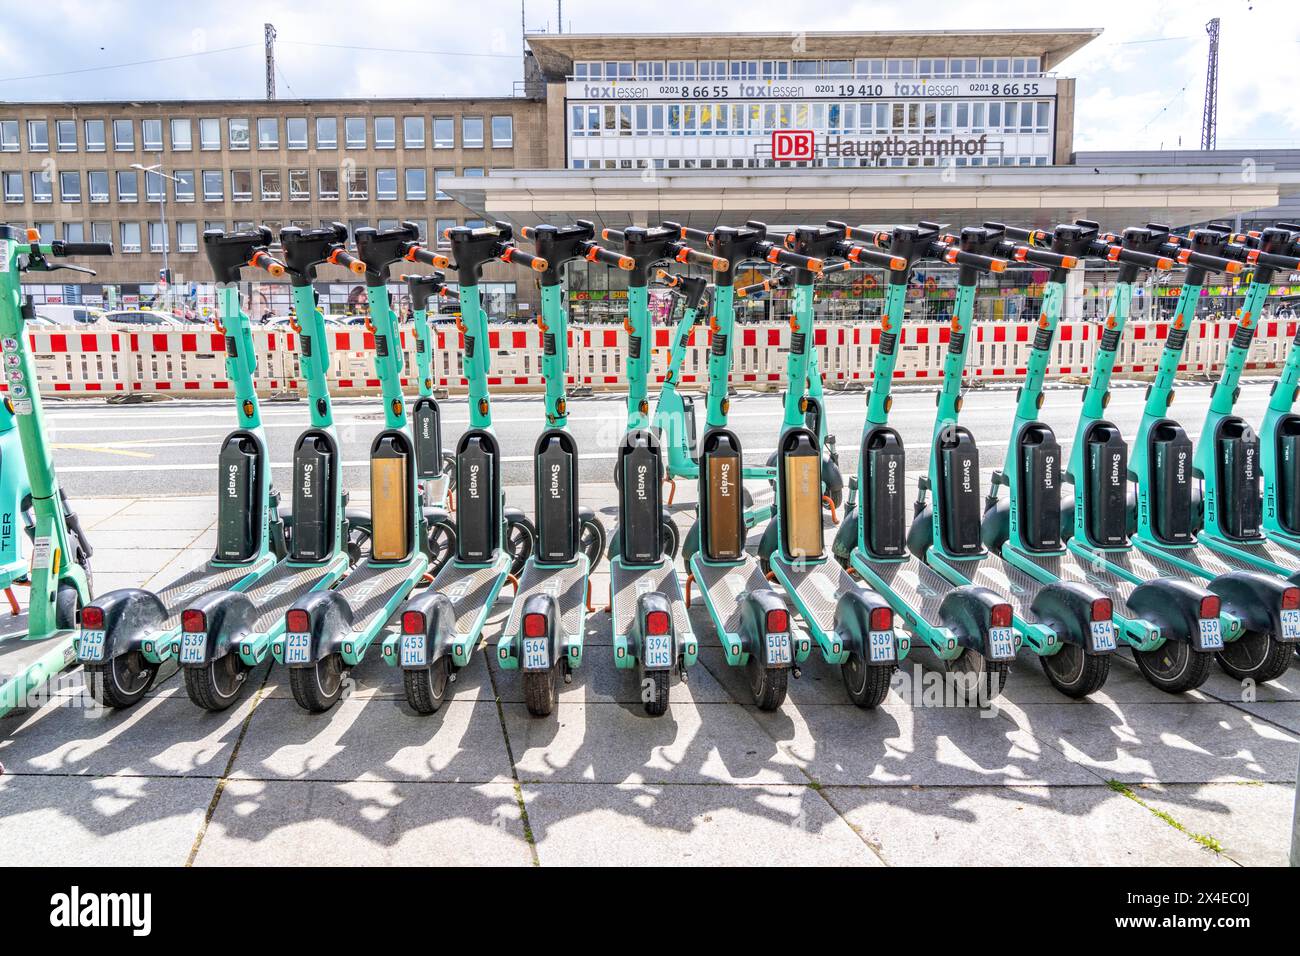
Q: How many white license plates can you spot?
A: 12